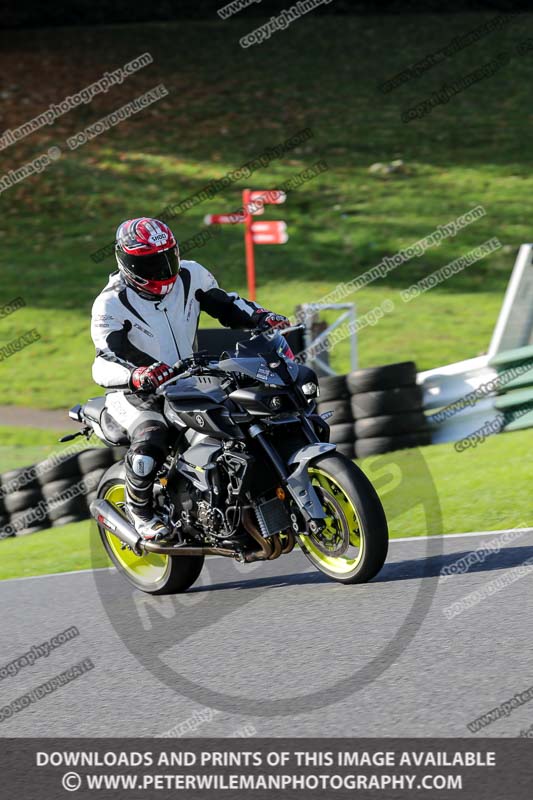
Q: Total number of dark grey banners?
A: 1